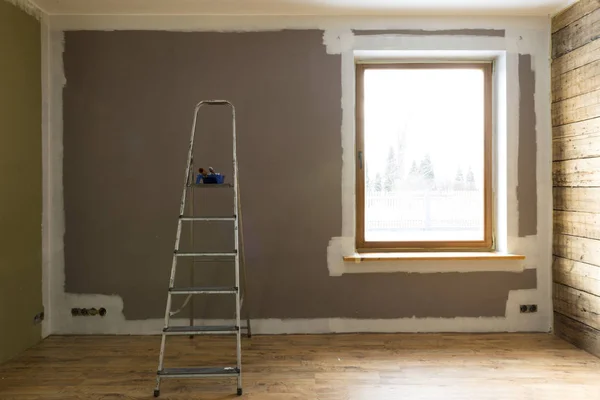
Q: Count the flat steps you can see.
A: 6